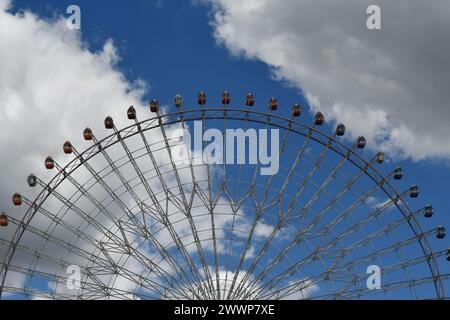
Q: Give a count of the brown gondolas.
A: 14